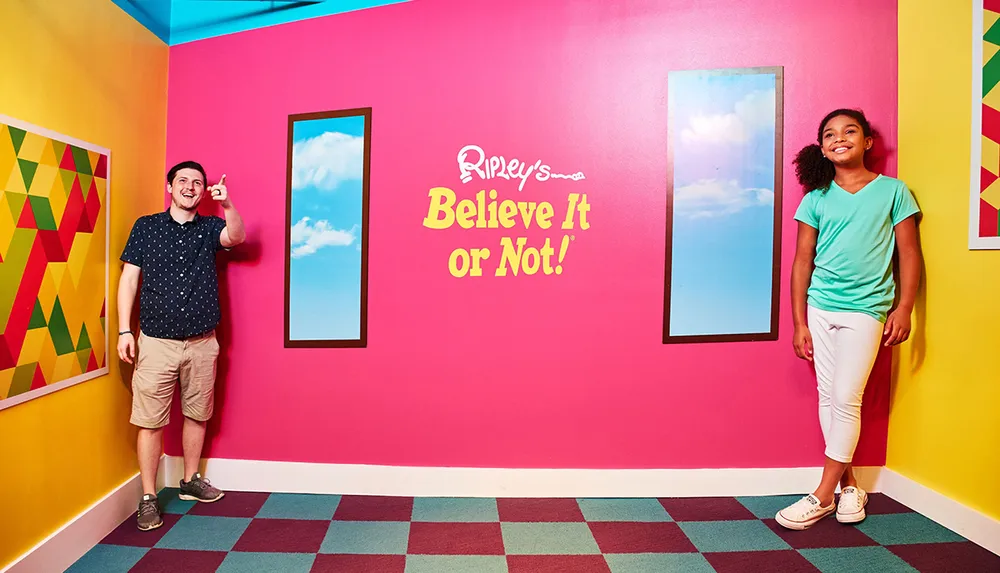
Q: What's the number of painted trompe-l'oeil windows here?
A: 2